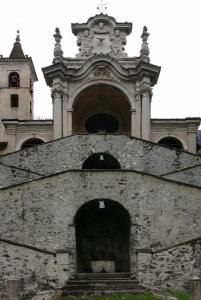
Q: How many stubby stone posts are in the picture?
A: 2